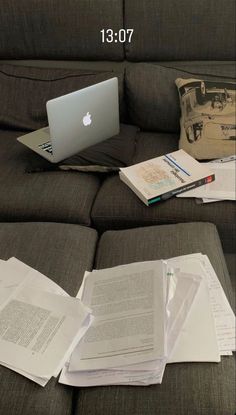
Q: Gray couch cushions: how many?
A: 8